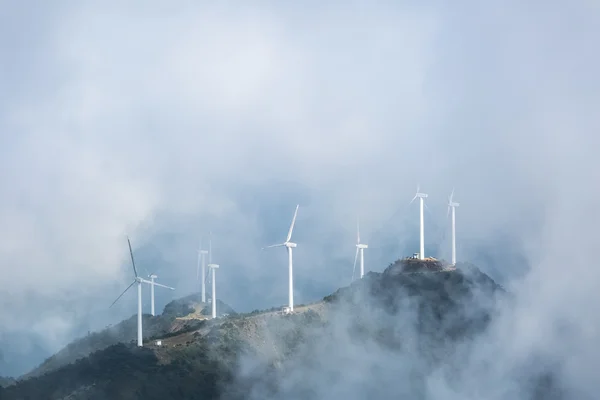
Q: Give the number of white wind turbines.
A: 8